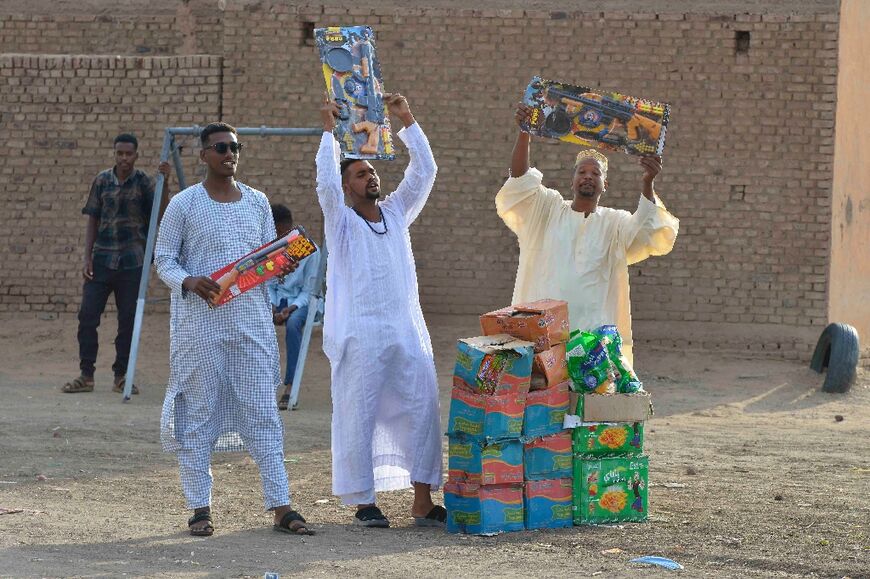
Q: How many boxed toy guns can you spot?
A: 3